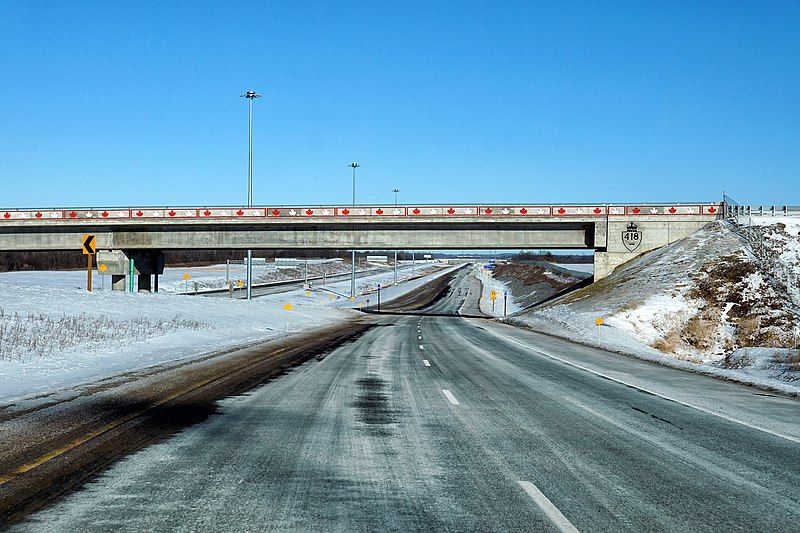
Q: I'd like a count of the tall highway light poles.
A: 3